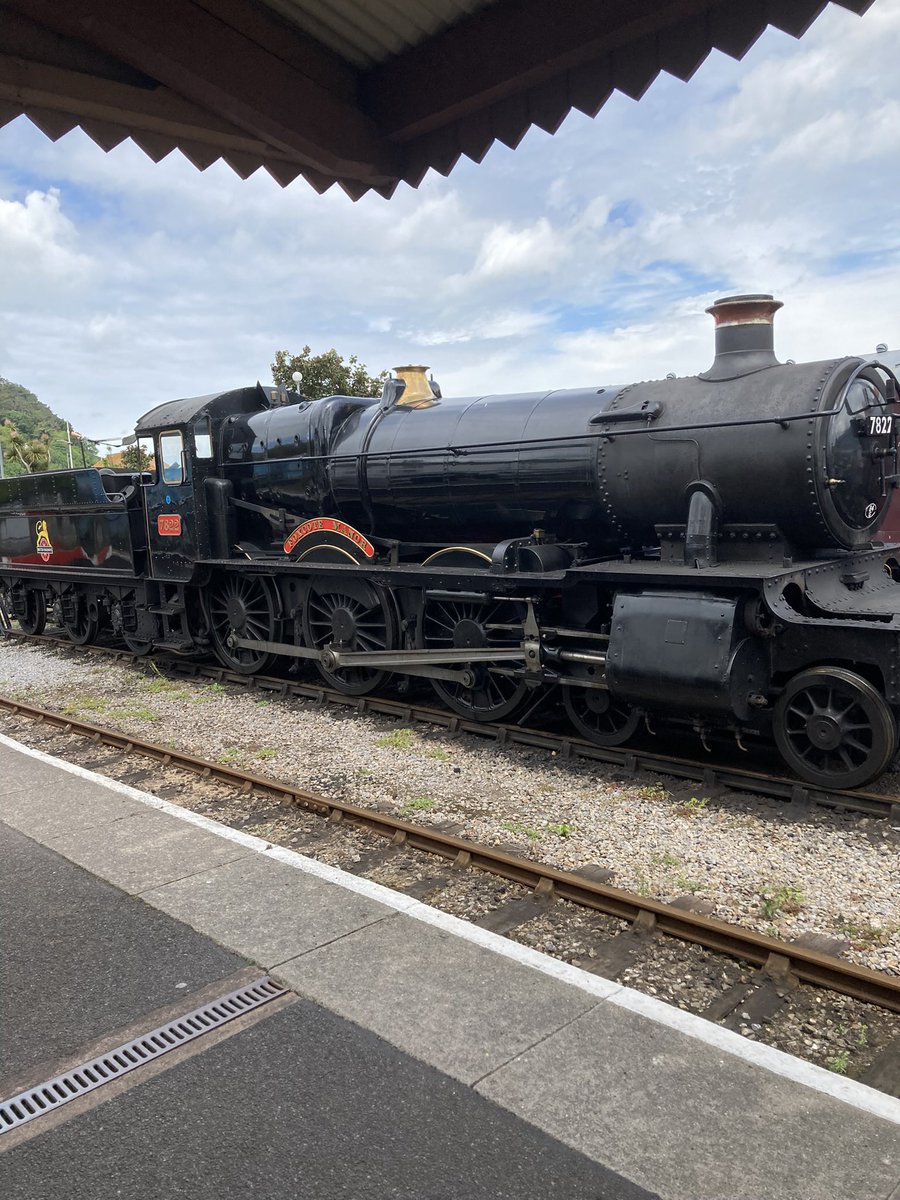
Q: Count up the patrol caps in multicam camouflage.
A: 0